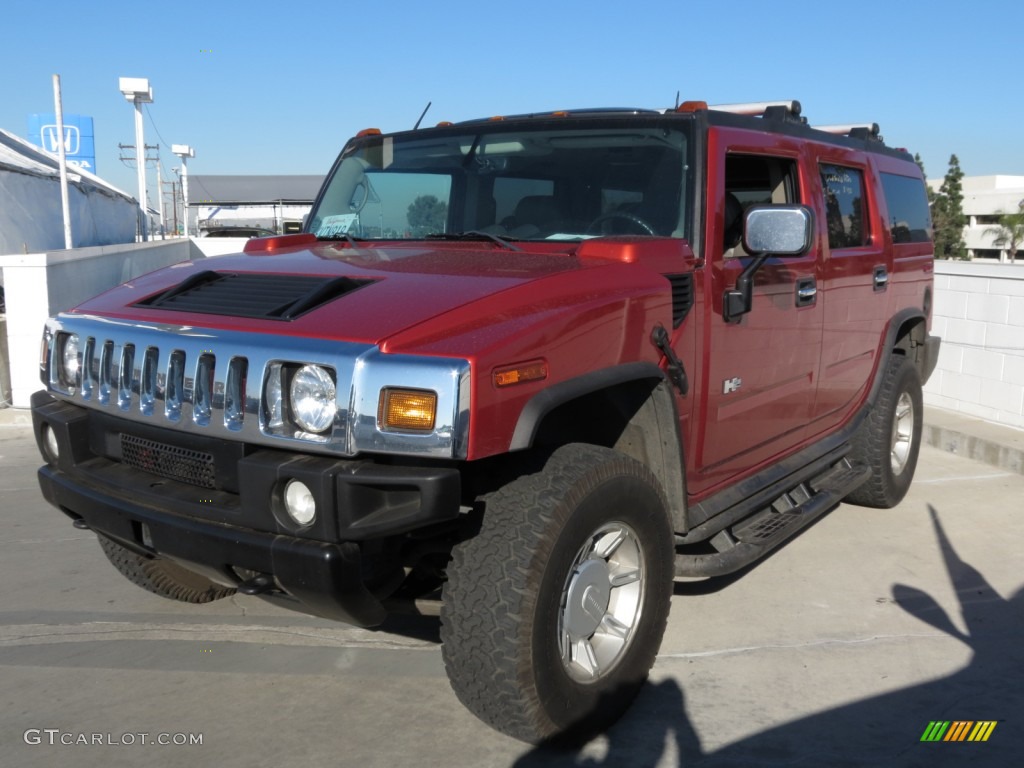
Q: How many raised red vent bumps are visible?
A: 2